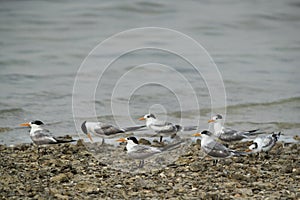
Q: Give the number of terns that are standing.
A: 7